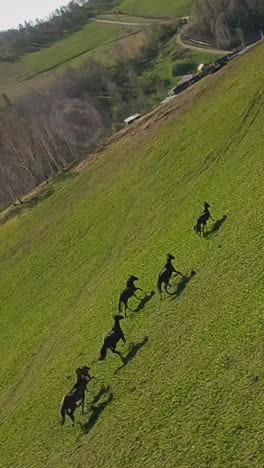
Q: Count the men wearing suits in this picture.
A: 0